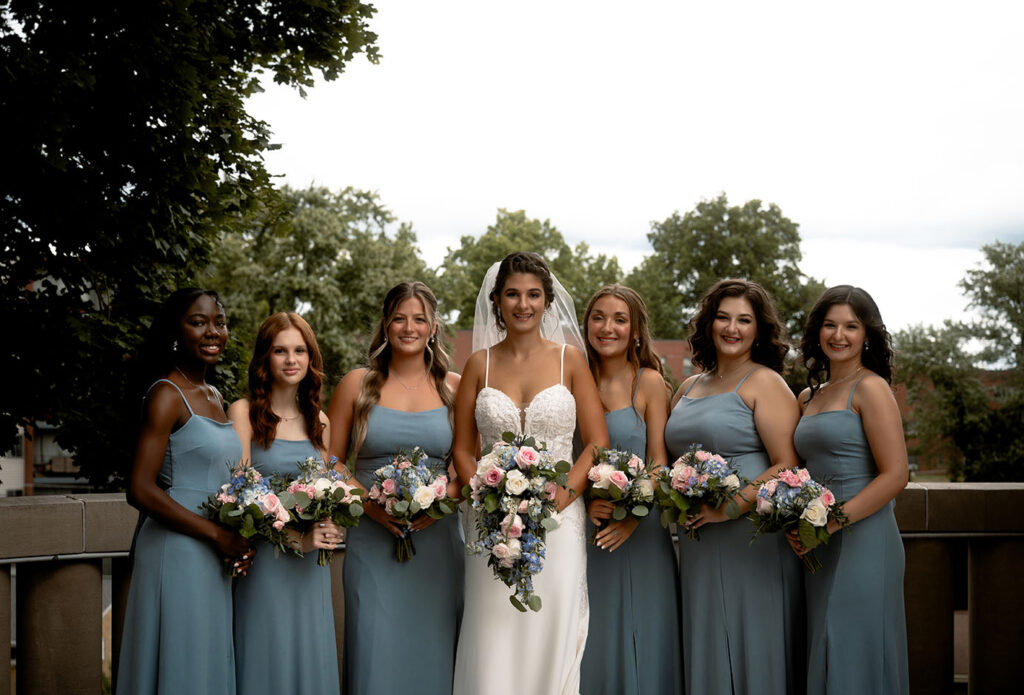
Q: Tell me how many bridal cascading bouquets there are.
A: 1